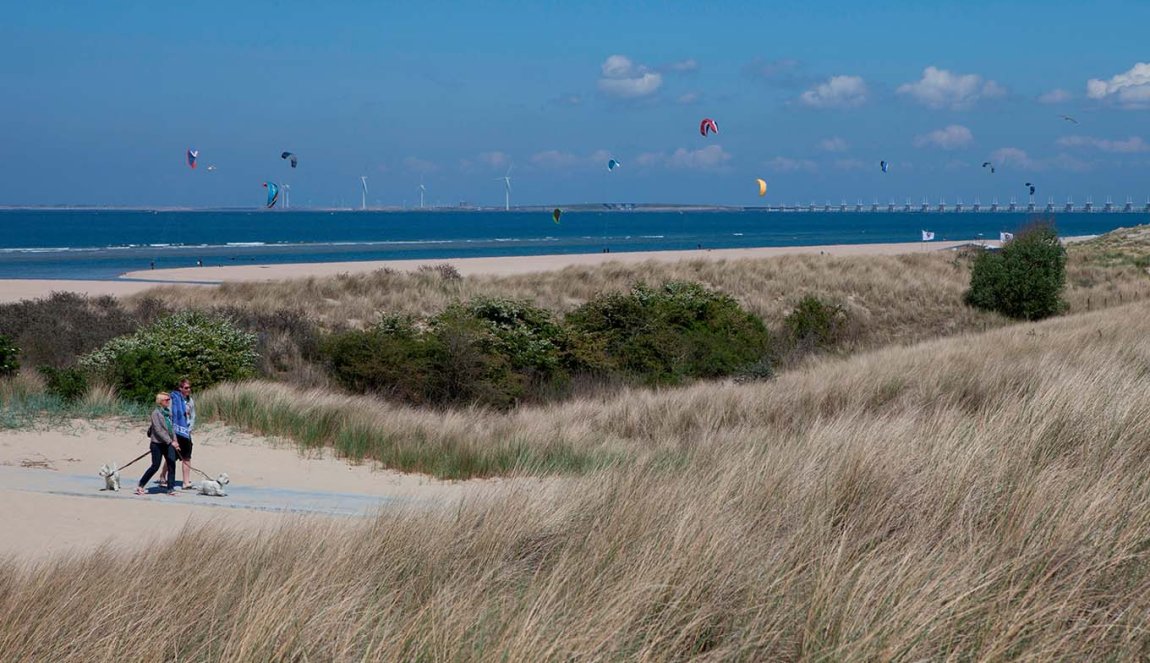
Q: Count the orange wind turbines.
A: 0